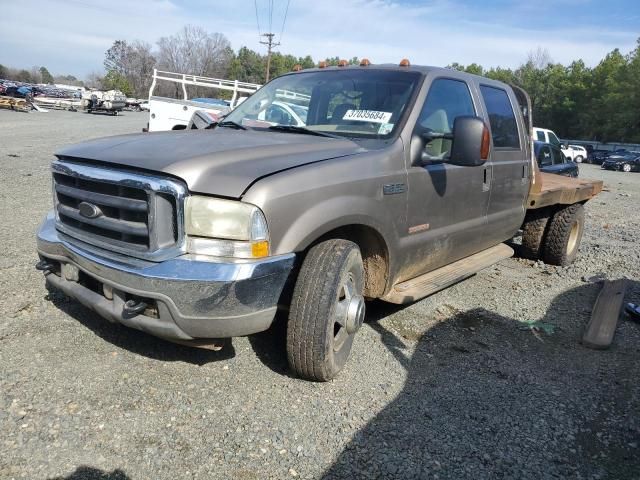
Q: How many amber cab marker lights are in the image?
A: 5